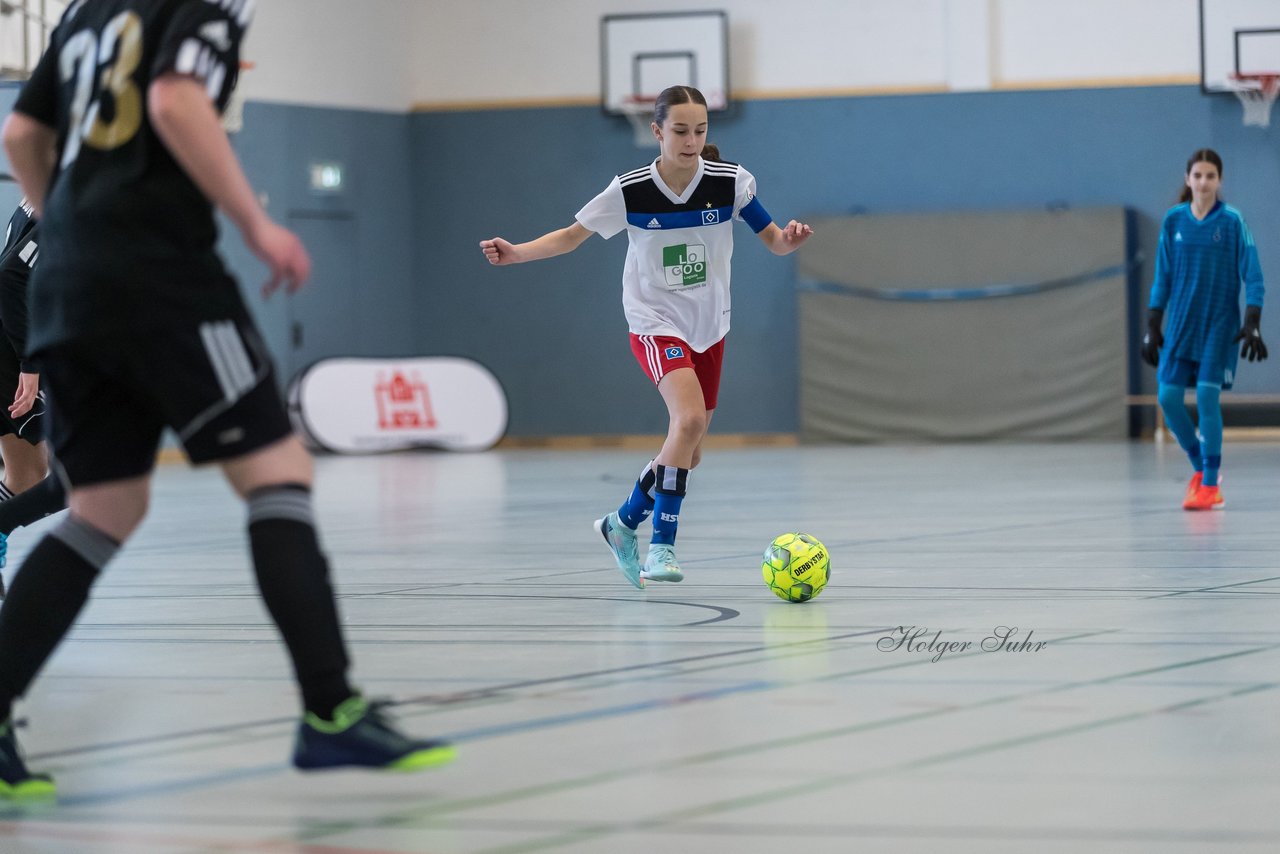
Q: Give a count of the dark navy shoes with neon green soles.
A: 2